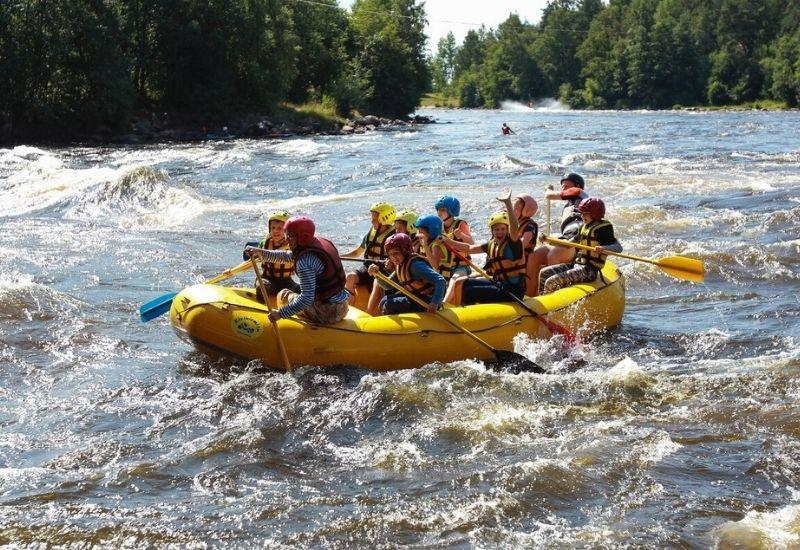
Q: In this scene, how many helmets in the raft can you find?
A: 11